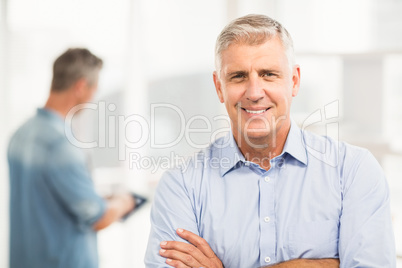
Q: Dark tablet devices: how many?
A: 1